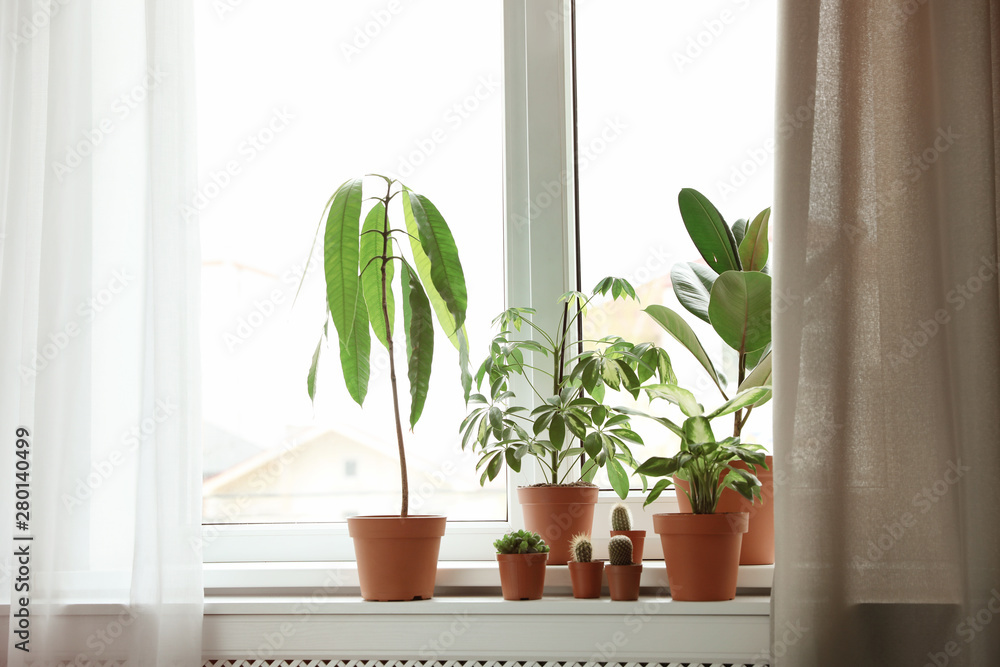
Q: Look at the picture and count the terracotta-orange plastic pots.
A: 8